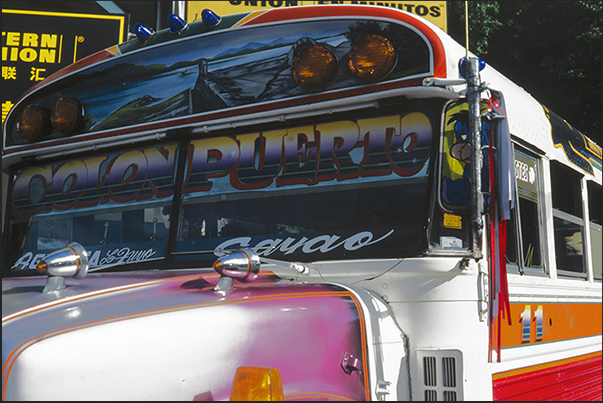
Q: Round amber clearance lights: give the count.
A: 4